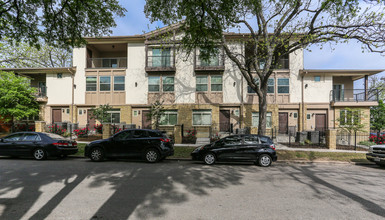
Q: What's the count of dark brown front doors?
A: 6